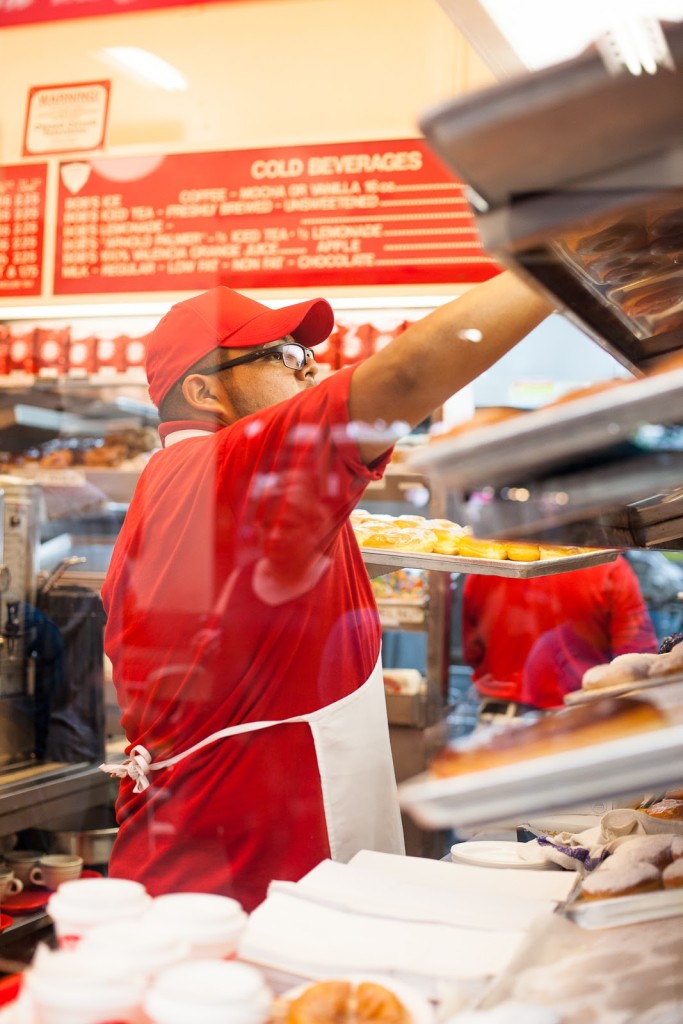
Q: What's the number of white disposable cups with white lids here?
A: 5